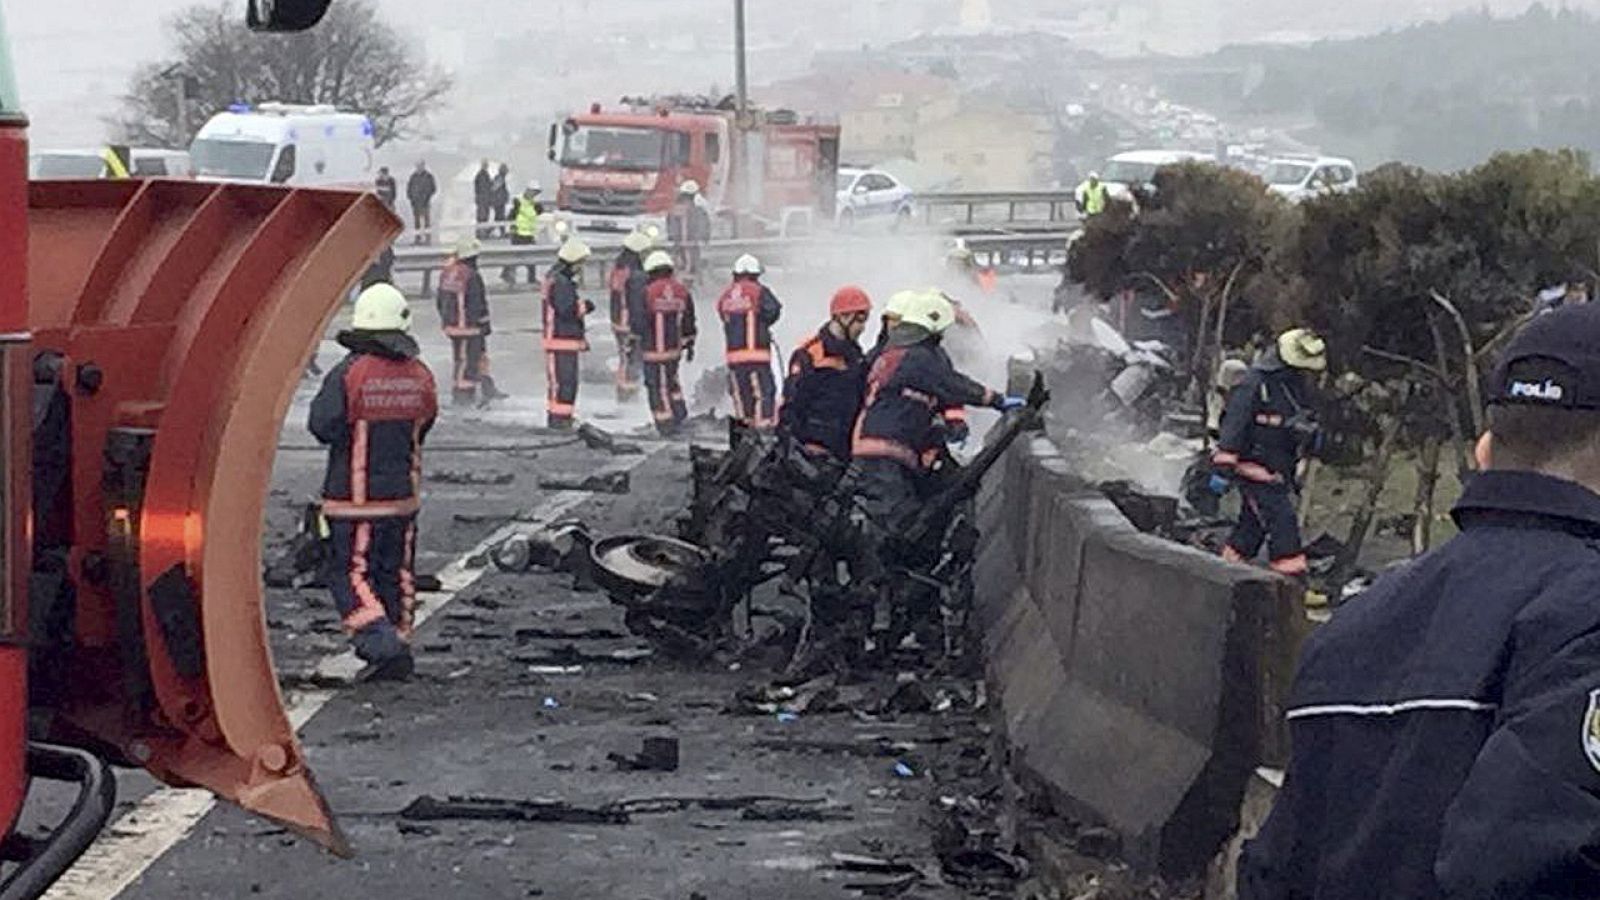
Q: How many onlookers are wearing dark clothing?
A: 4